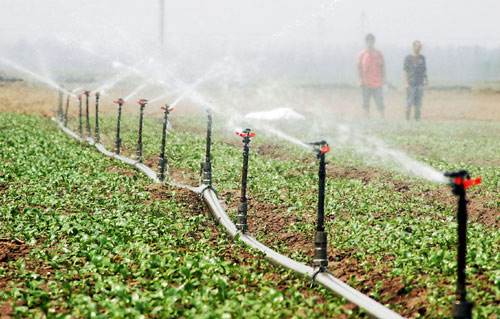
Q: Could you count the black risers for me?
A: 12